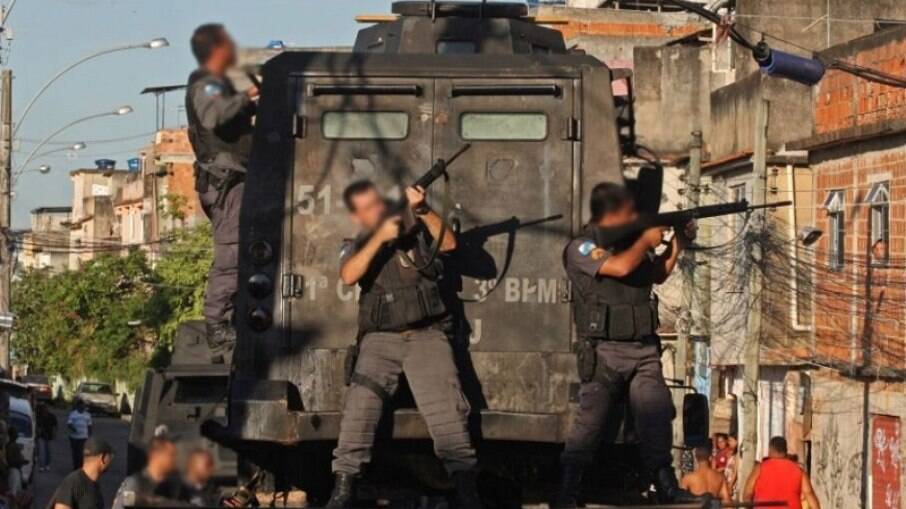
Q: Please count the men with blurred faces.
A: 5